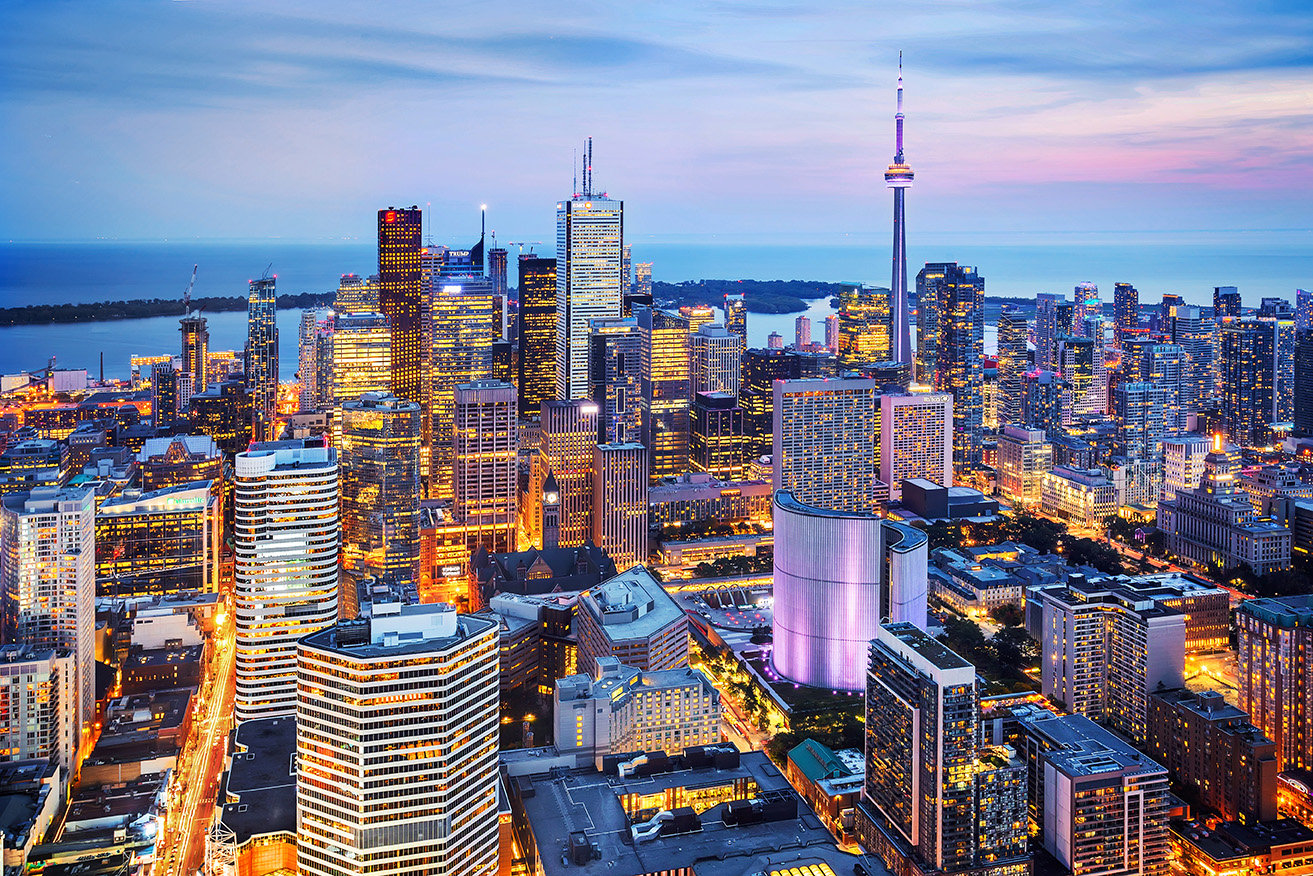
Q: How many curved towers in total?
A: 2